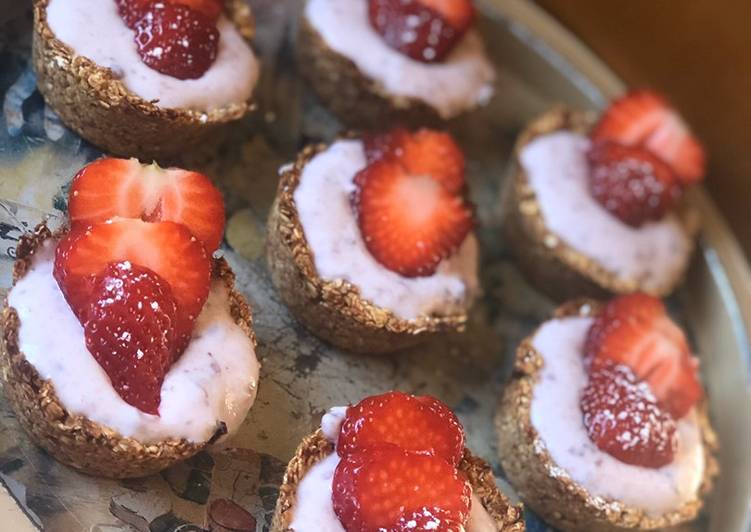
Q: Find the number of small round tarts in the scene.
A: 7